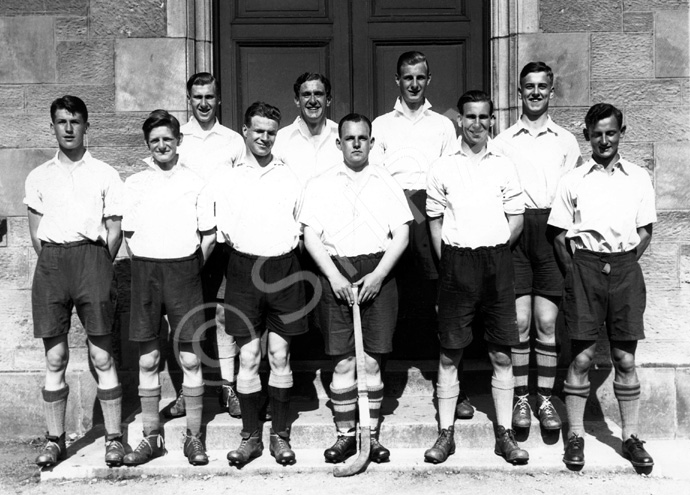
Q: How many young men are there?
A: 10